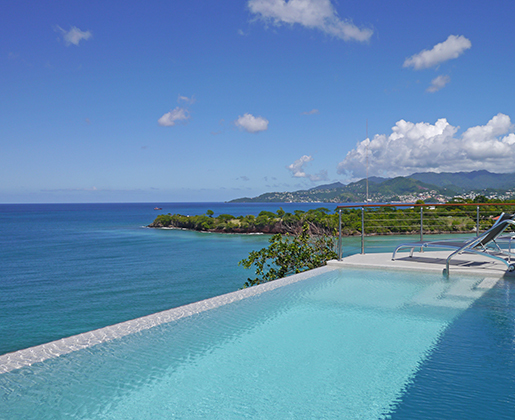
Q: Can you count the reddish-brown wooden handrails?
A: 1